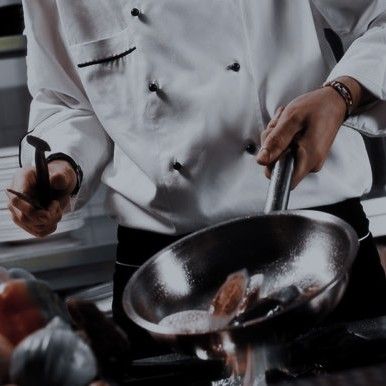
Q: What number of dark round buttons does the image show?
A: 5